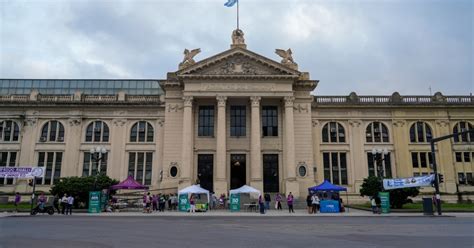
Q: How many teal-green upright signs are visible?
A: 4